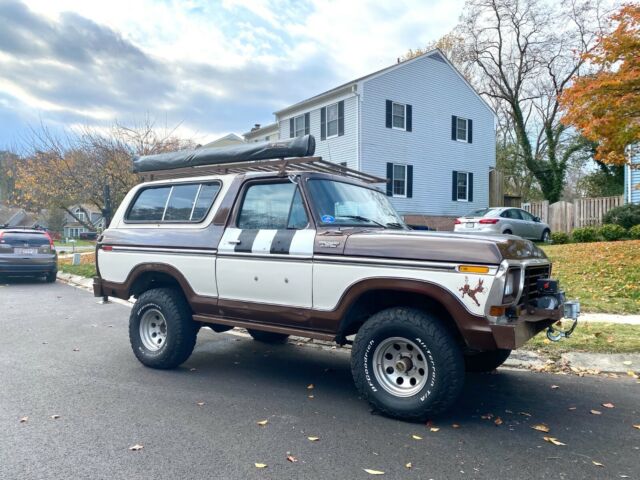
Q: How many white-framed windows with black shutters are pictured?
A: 6